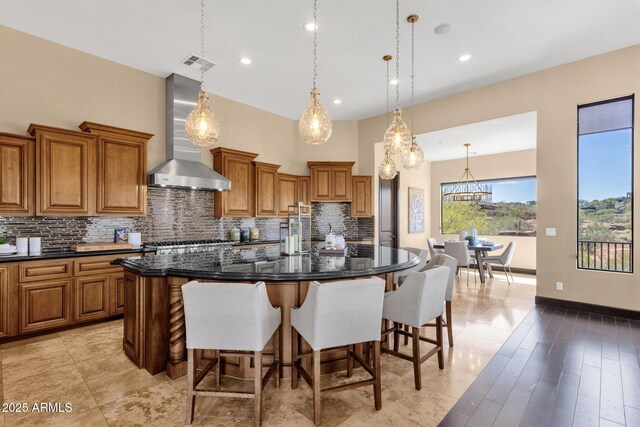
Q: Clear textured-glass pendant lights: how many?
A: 5